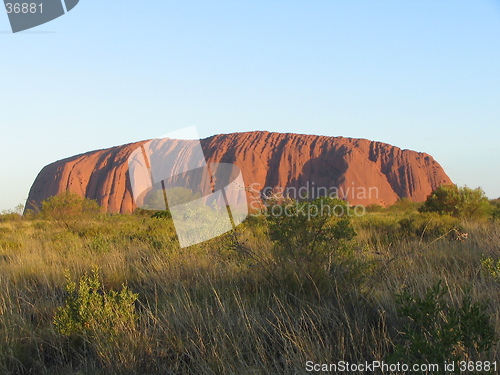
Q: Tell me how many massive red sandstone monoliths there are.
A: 1